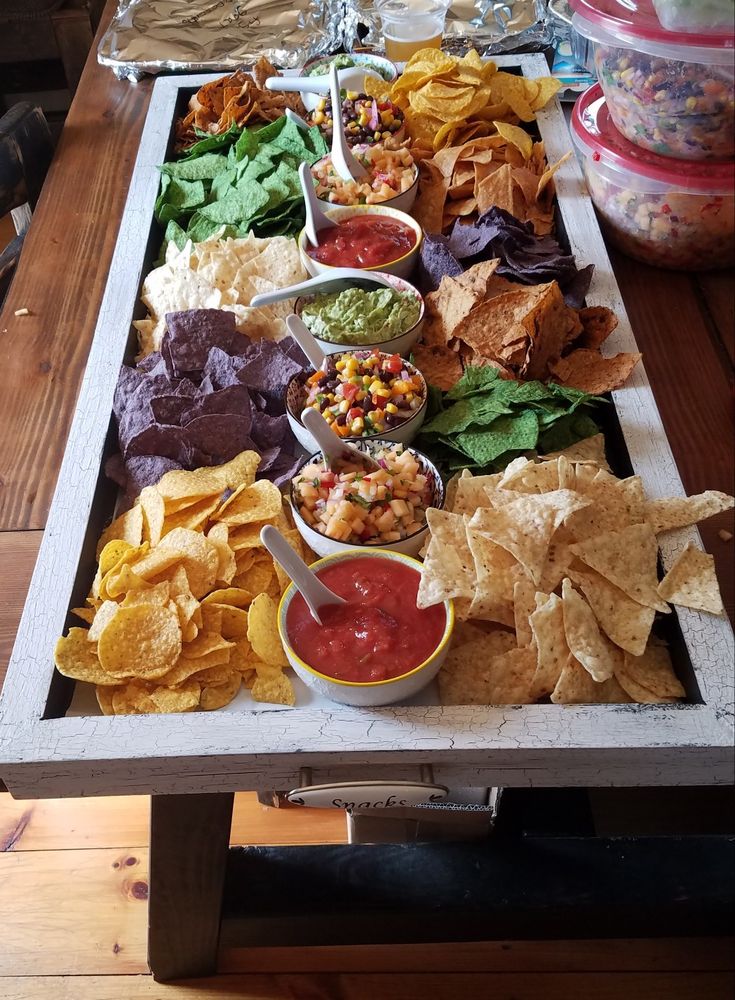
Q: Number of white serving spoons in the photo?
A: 8